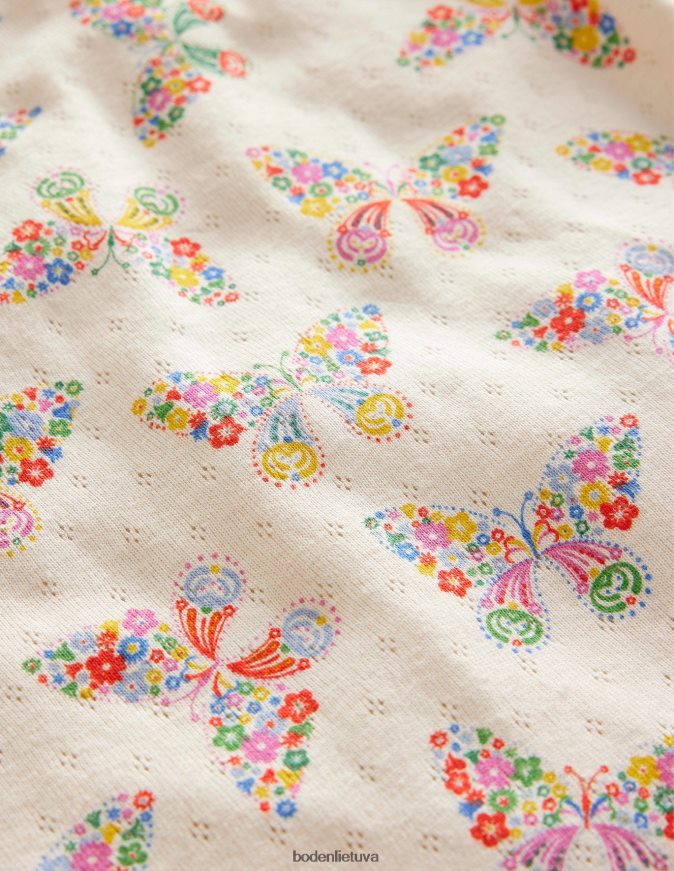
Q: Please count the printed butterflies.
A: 13